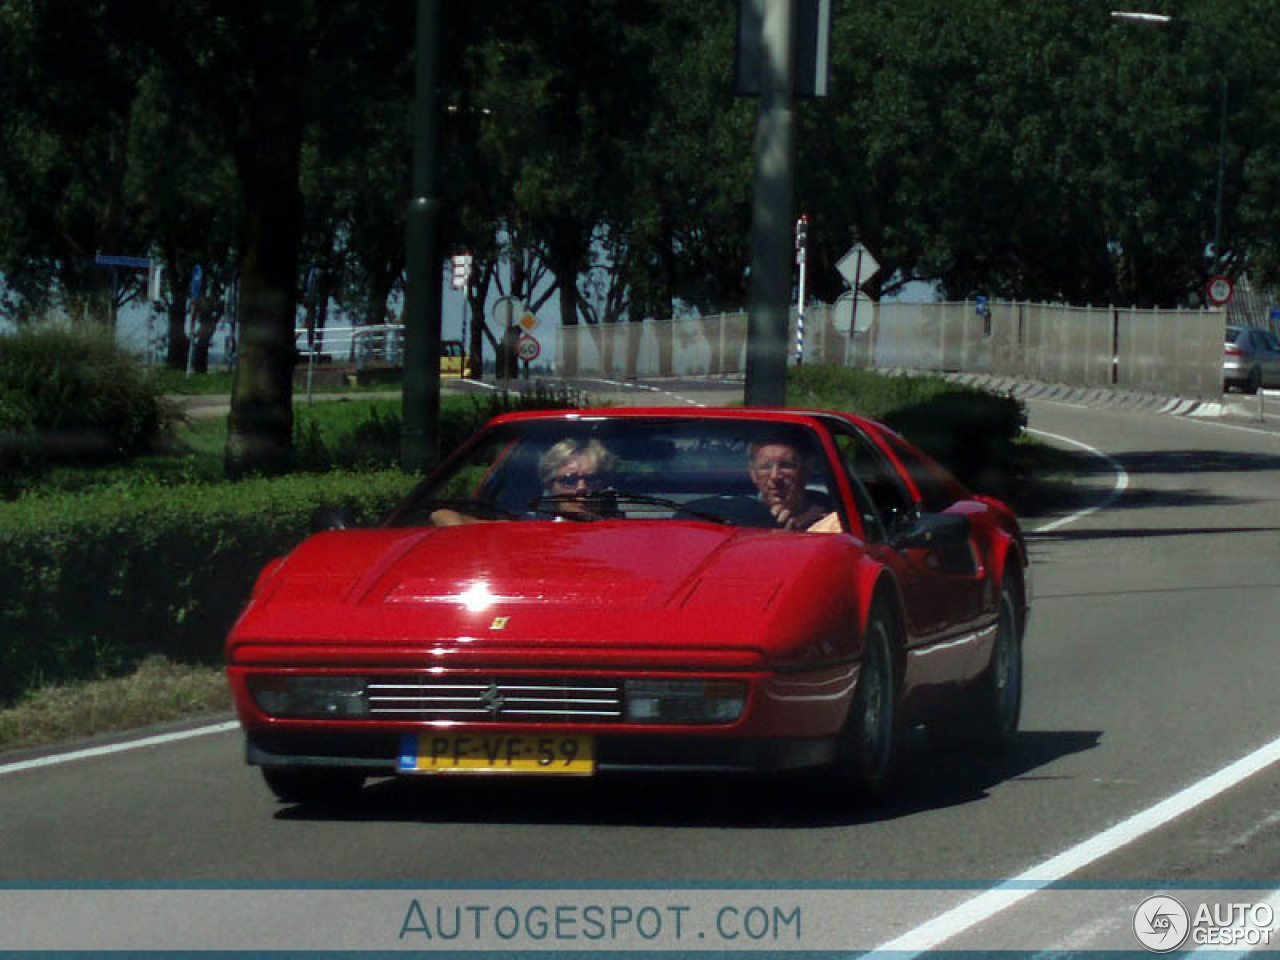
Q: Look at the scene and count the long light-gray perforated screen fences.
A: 1